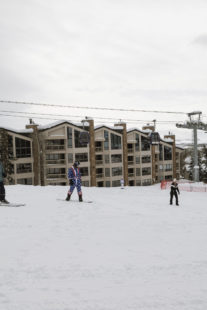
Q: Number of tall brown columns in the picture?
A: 5